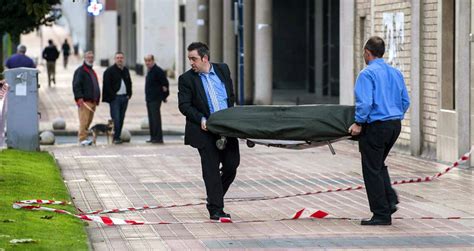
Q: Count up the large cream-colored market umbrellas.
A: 0